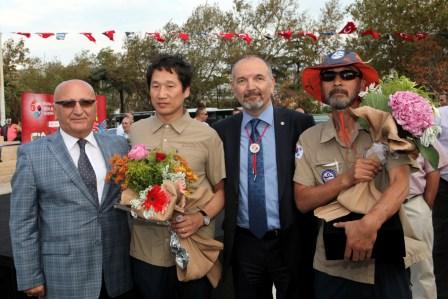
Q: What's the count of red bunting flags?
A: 14